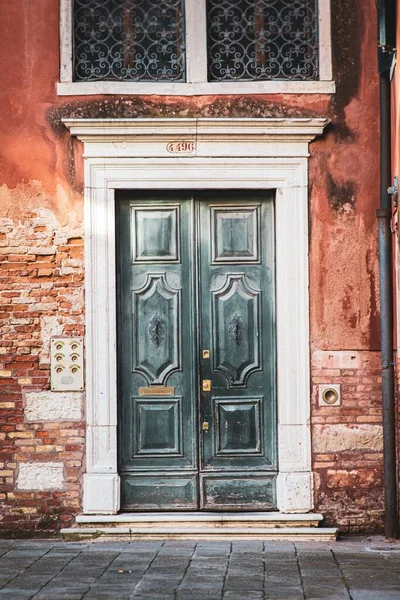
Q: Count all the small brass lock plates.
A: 3